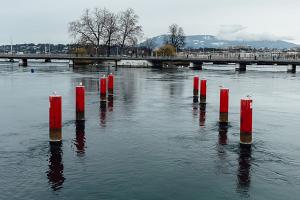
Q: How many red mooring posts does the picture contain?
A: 8